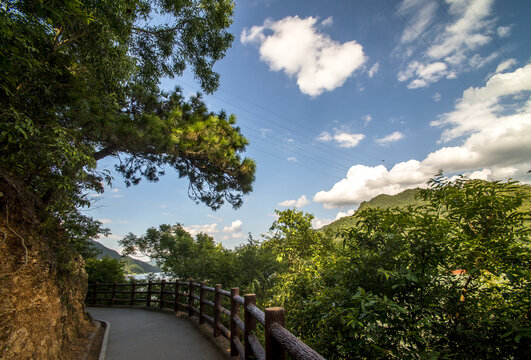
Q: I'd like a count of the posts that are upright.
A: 12